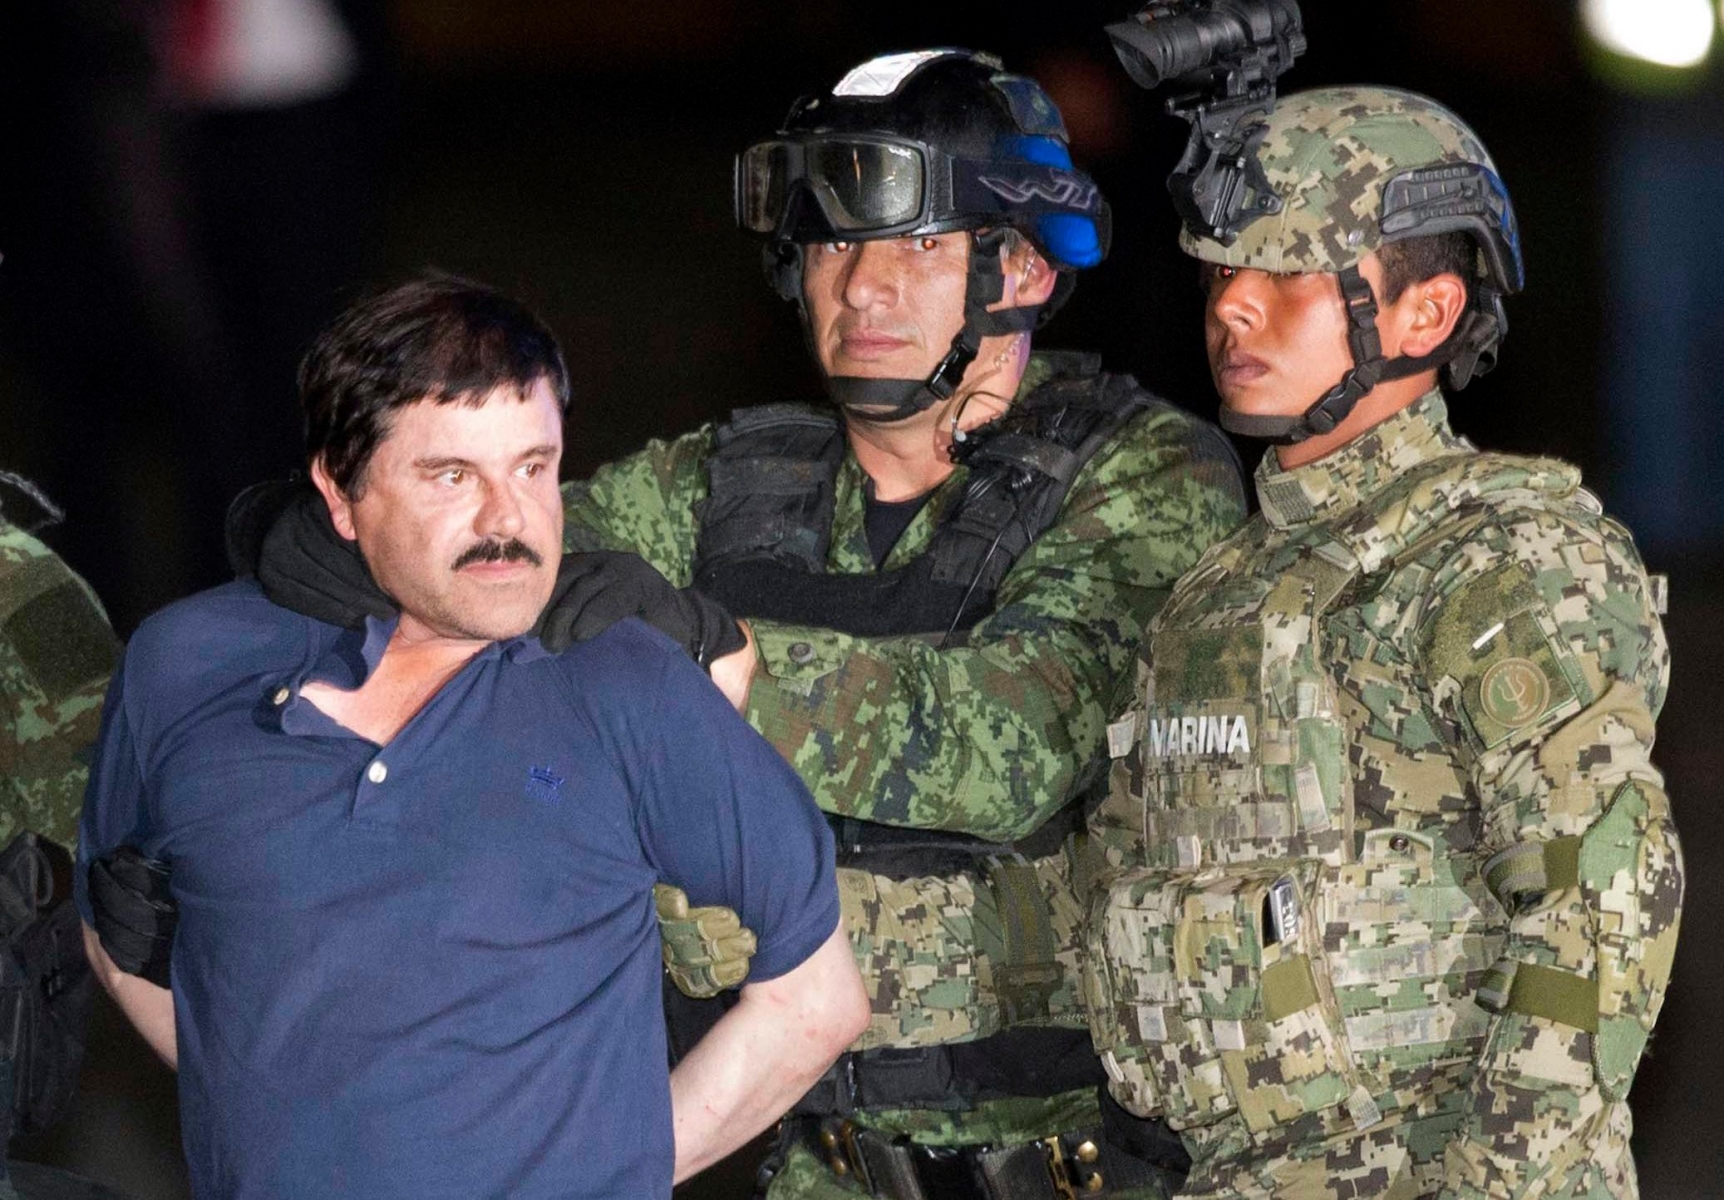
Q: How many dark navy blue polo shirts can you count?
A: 1